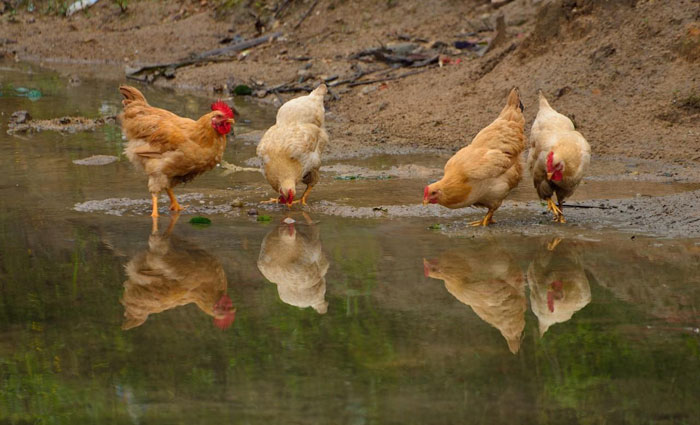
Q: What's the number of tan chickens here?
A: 2